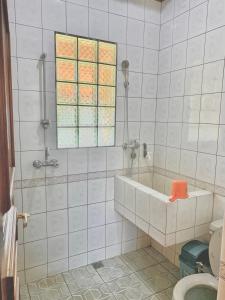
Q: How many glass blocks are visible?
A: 15